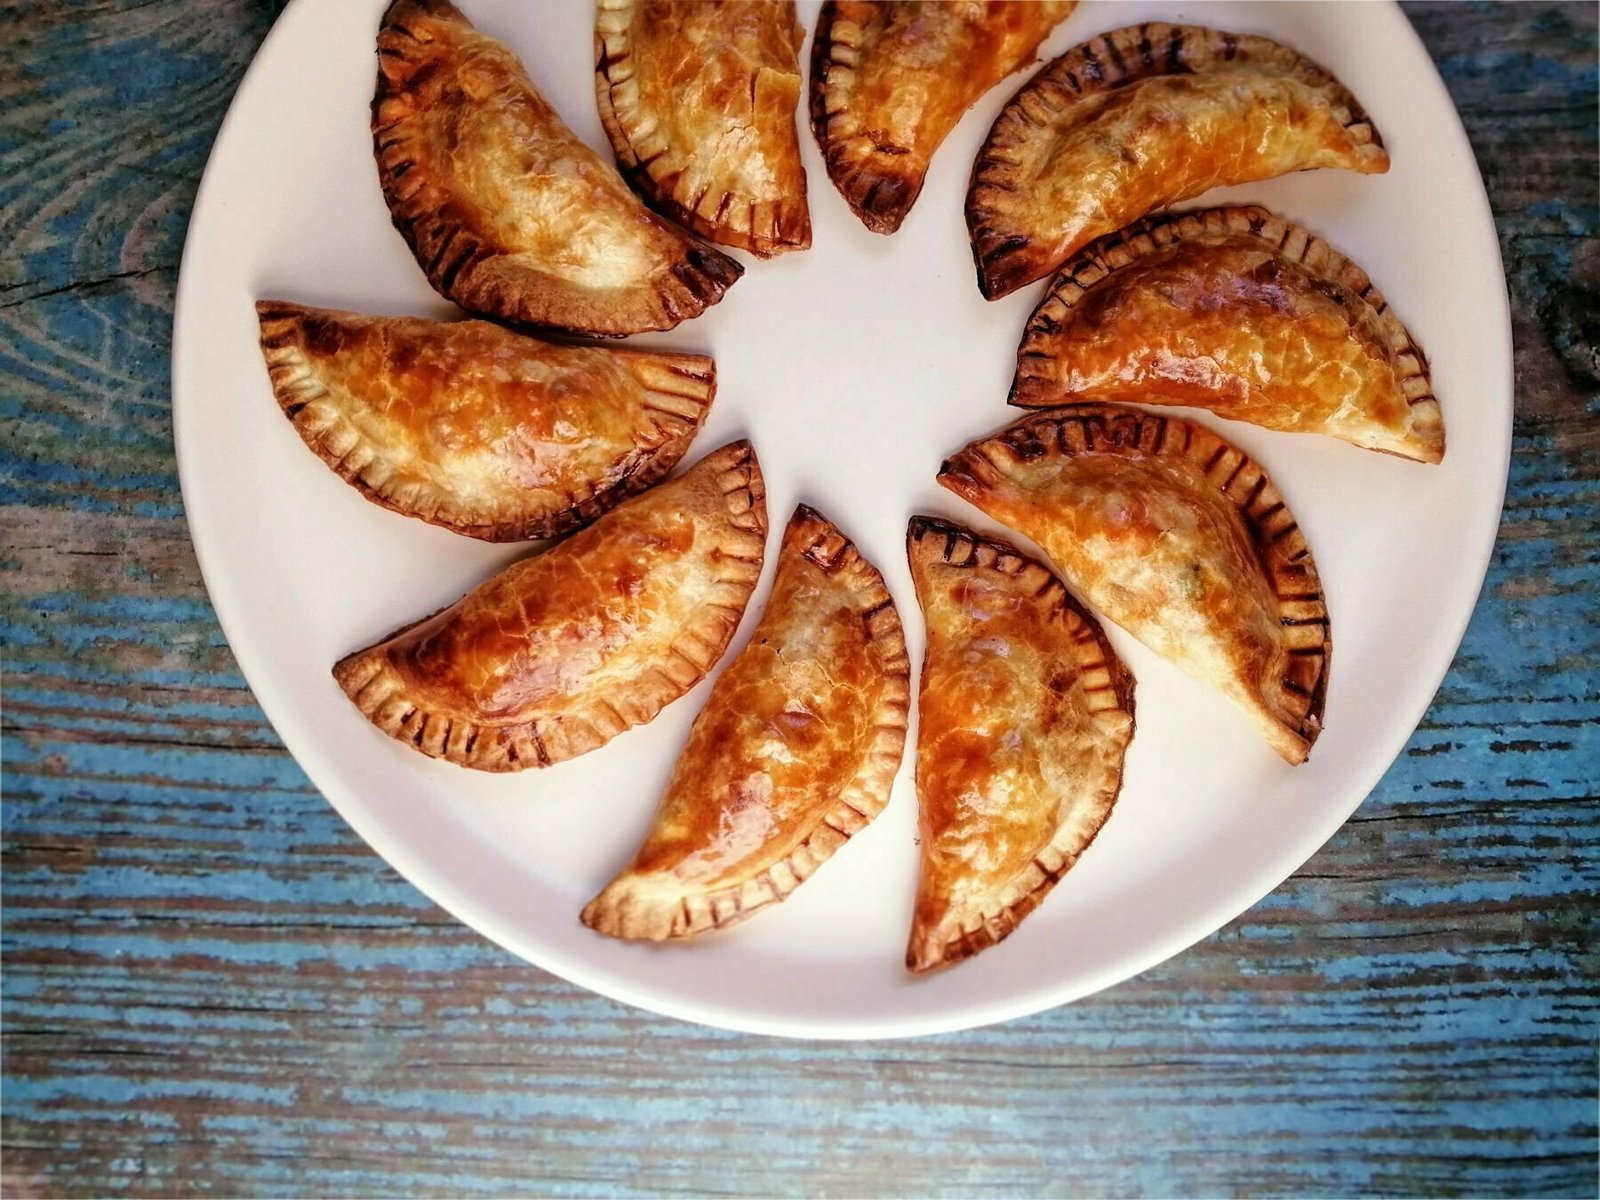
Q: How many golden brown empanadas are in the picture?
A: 10